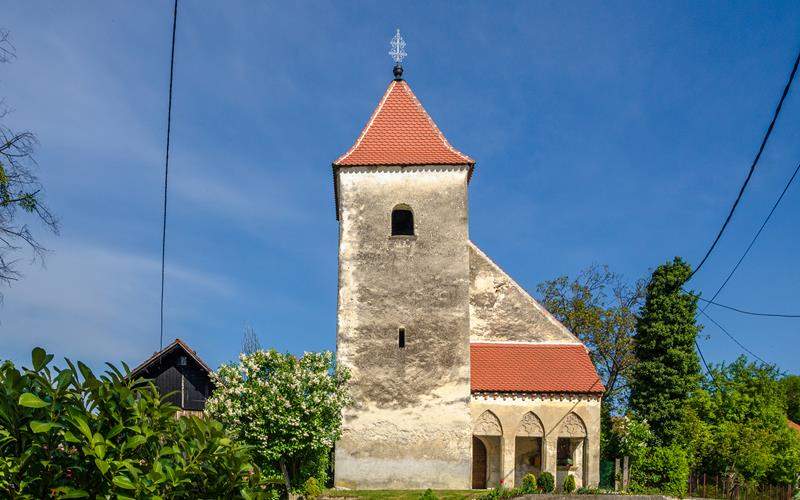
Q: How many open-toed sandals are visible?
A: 0